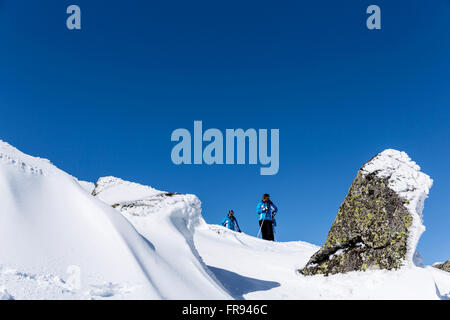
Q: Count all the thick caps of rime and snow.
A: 1